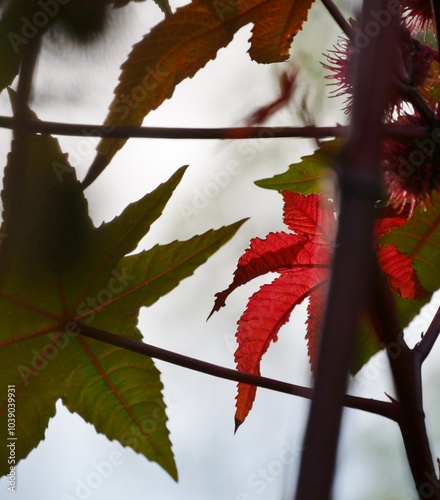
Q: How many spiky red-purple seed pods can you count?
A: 3